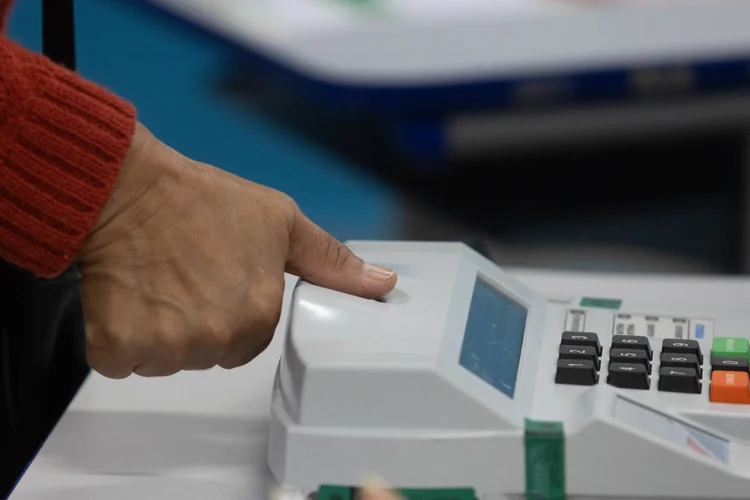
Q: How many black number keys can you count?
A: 10